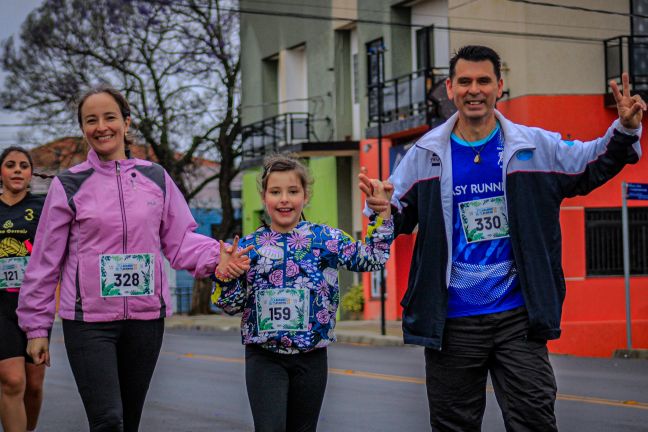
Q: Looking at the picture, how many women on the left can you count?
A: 2